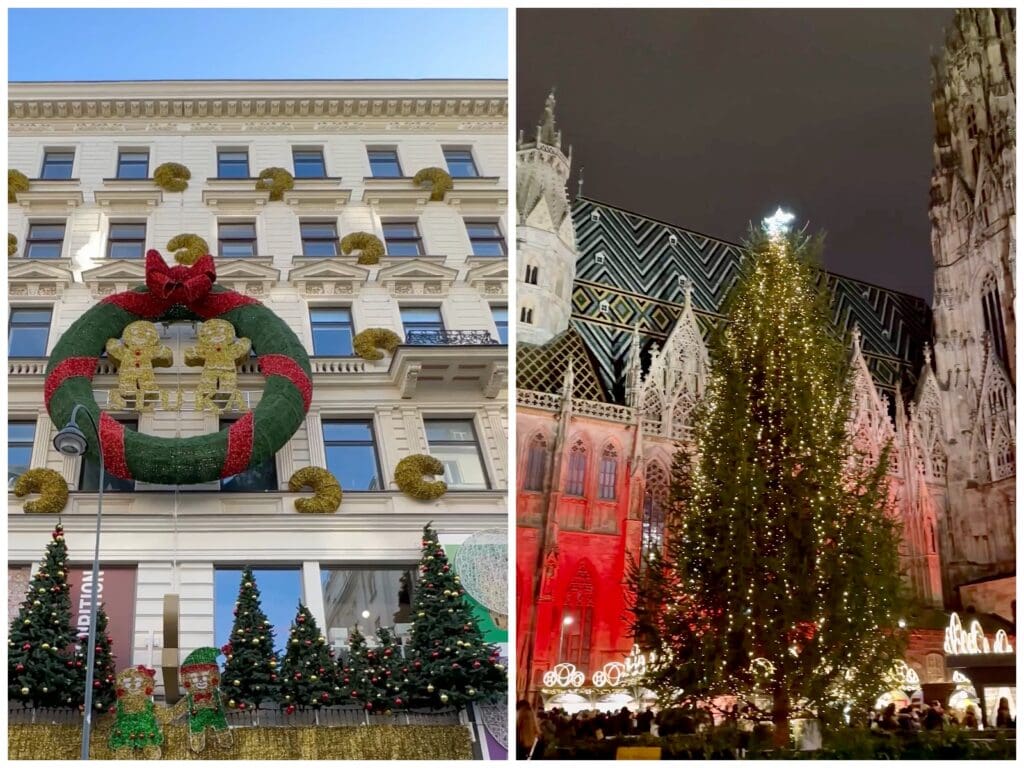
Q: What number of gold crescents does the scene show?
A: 11